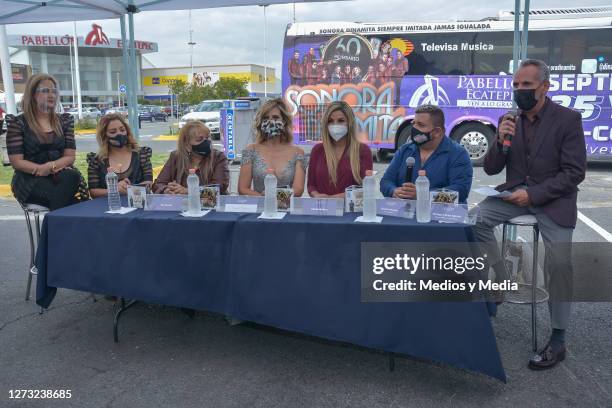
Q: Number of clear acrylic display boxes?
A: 5